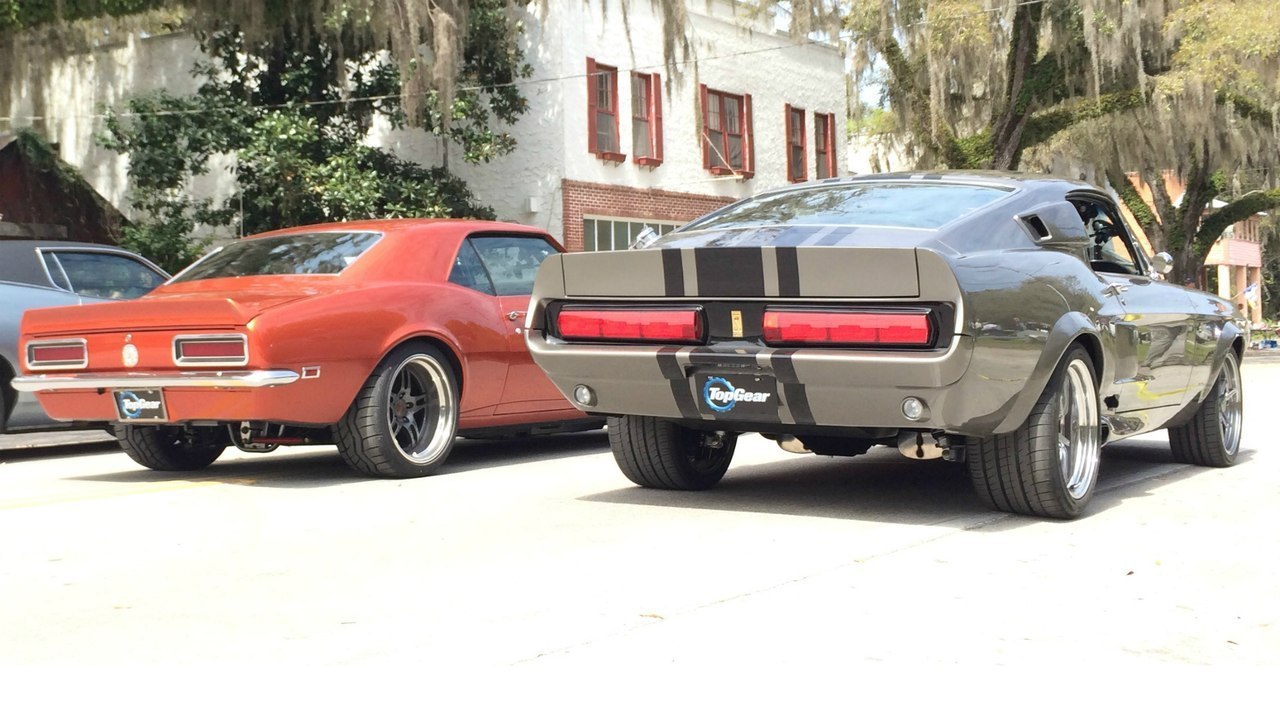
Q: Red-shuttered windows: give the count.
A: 5